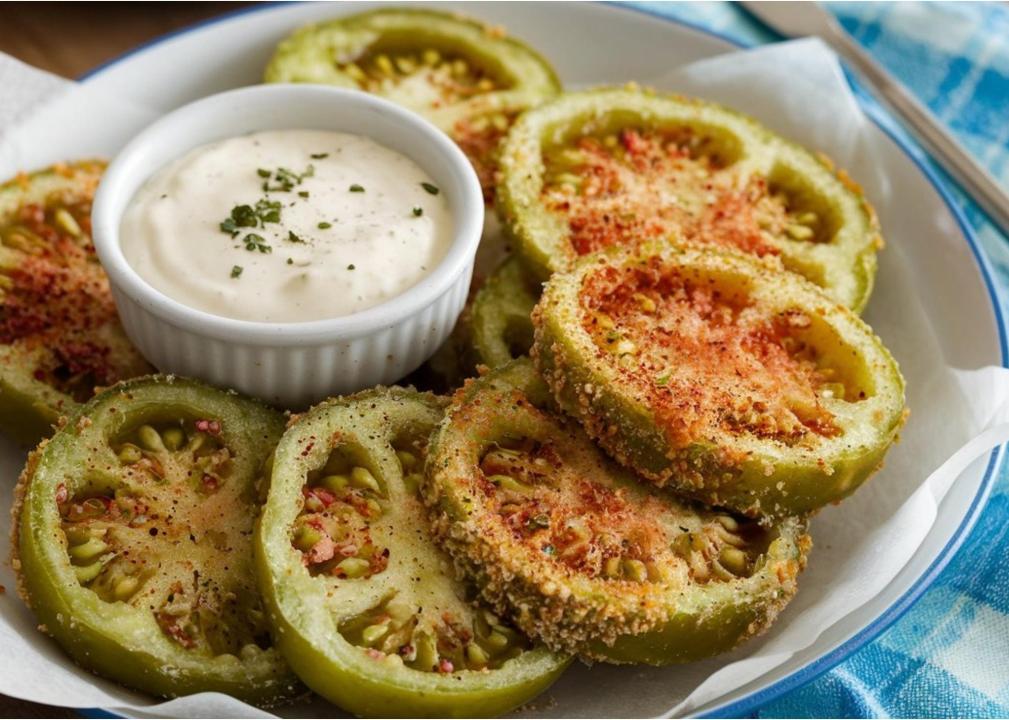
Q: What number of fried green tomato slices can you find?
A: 8